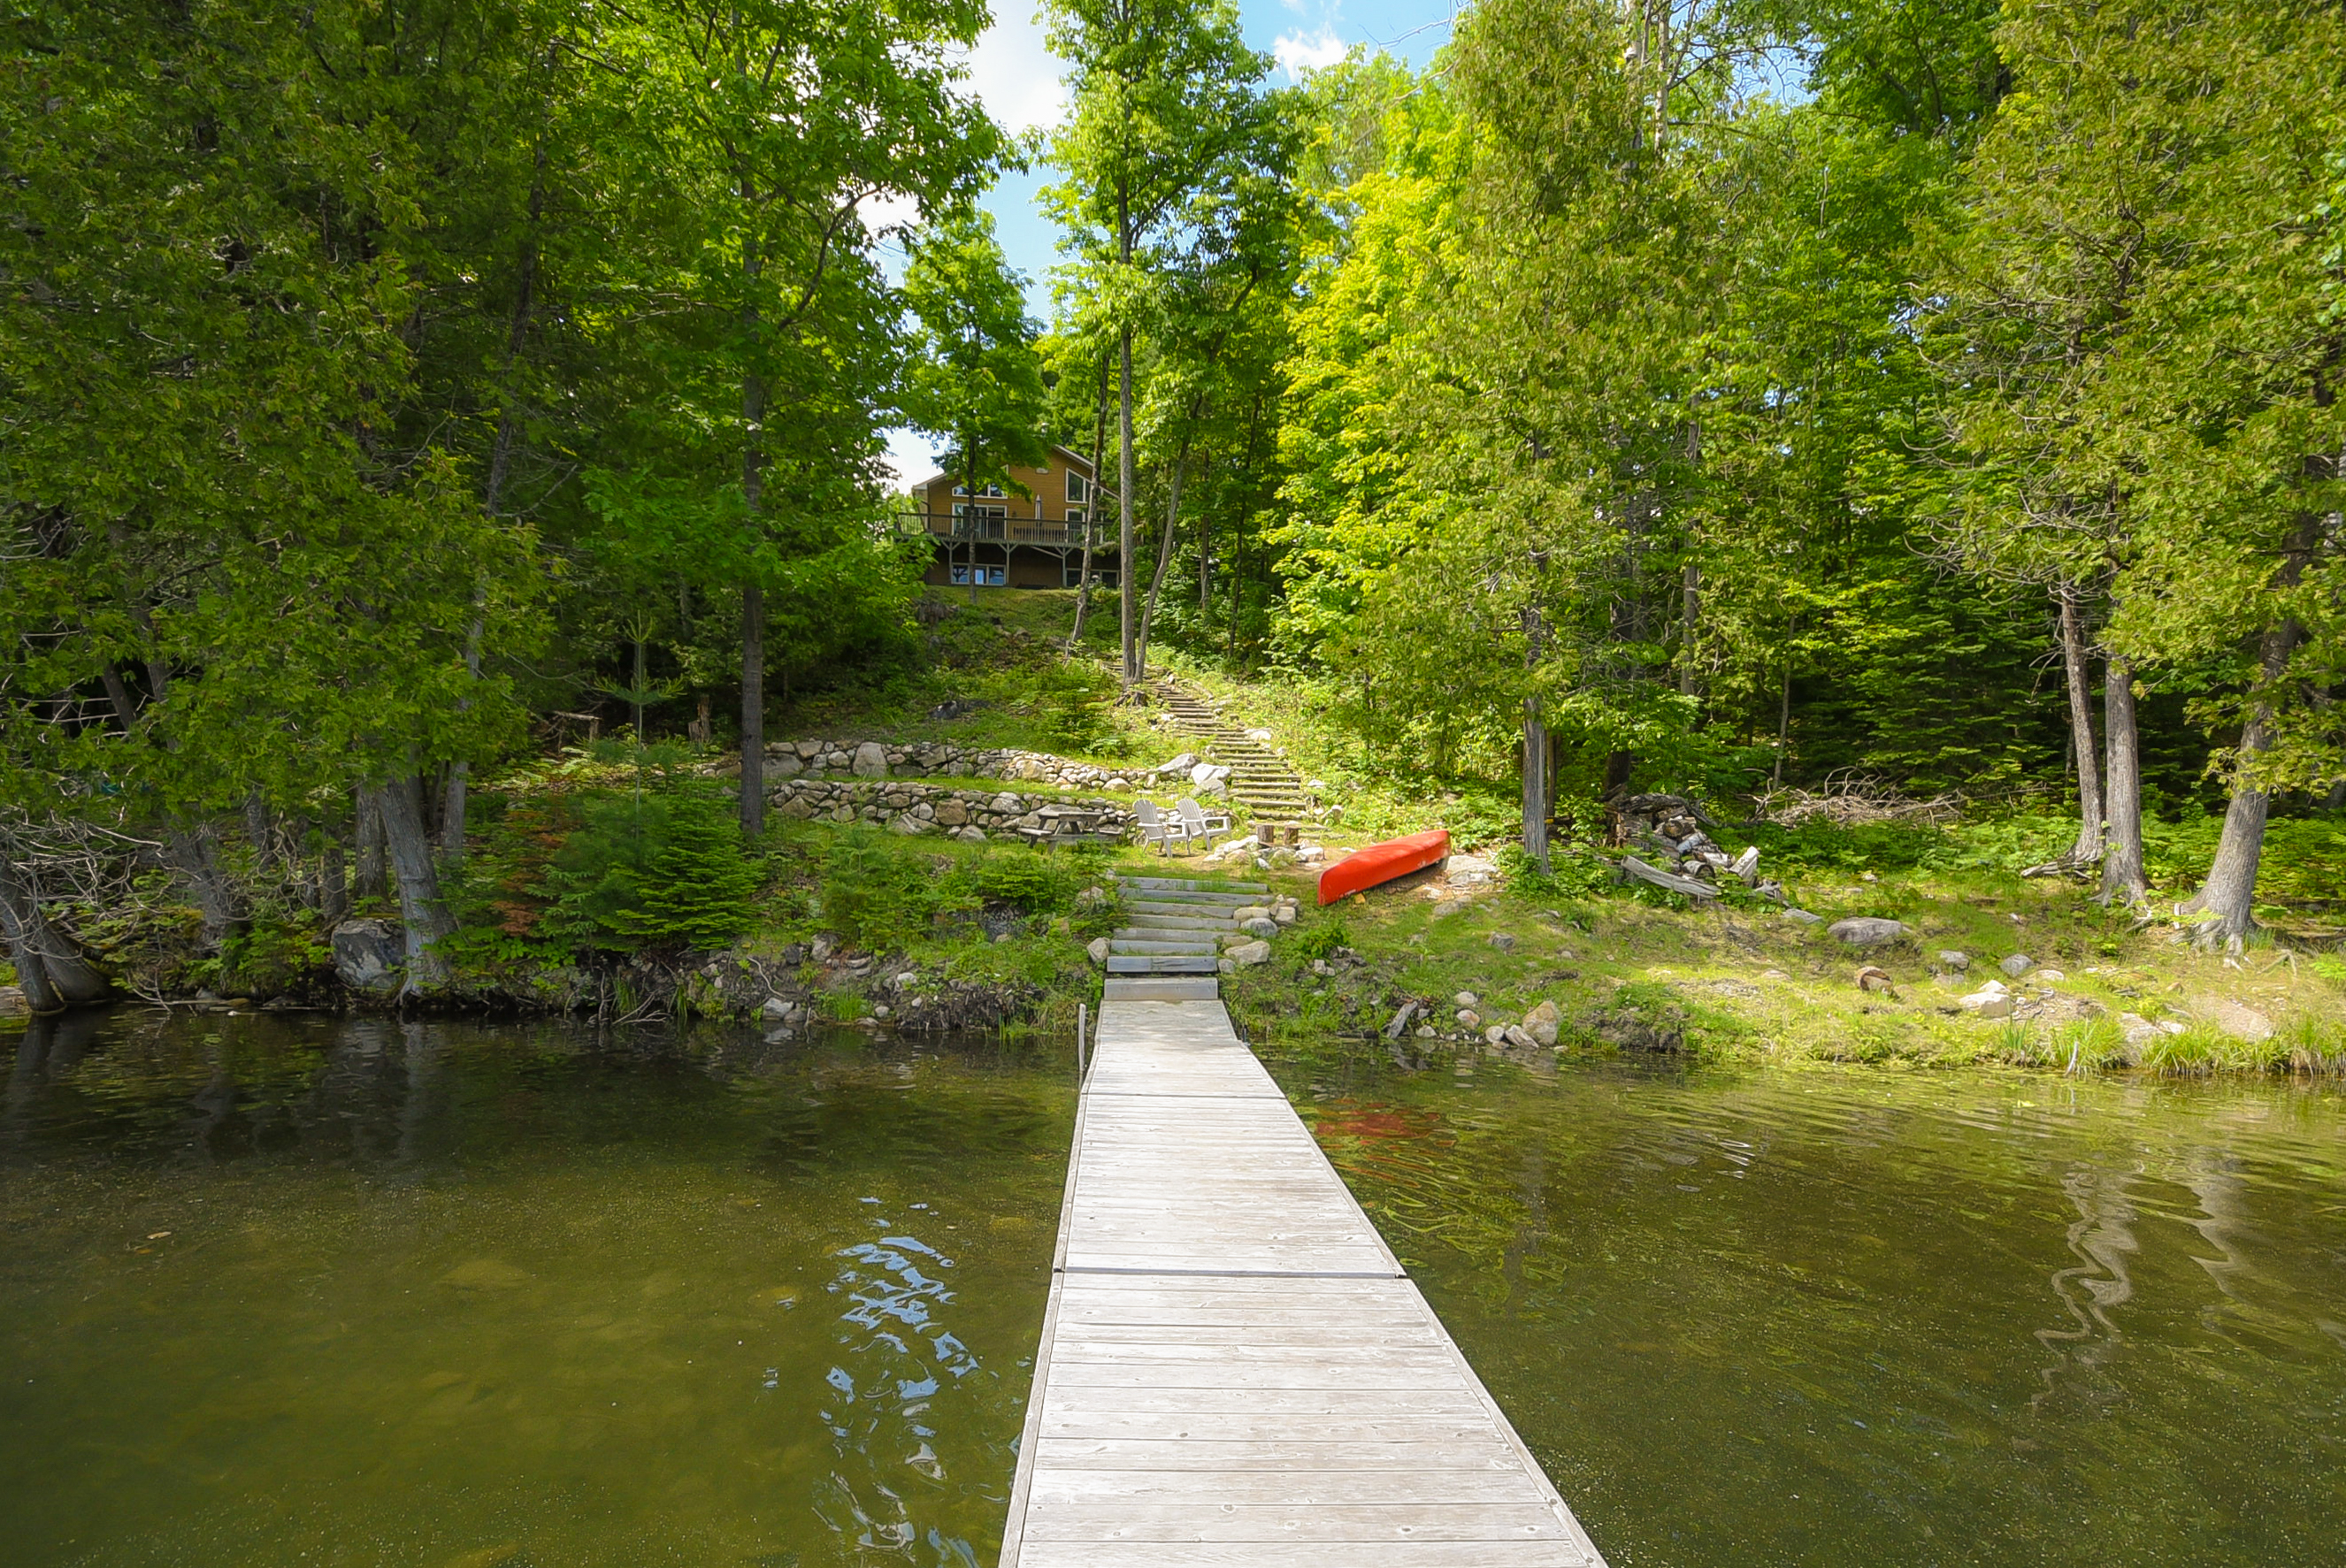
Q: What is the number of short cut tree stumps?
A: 2